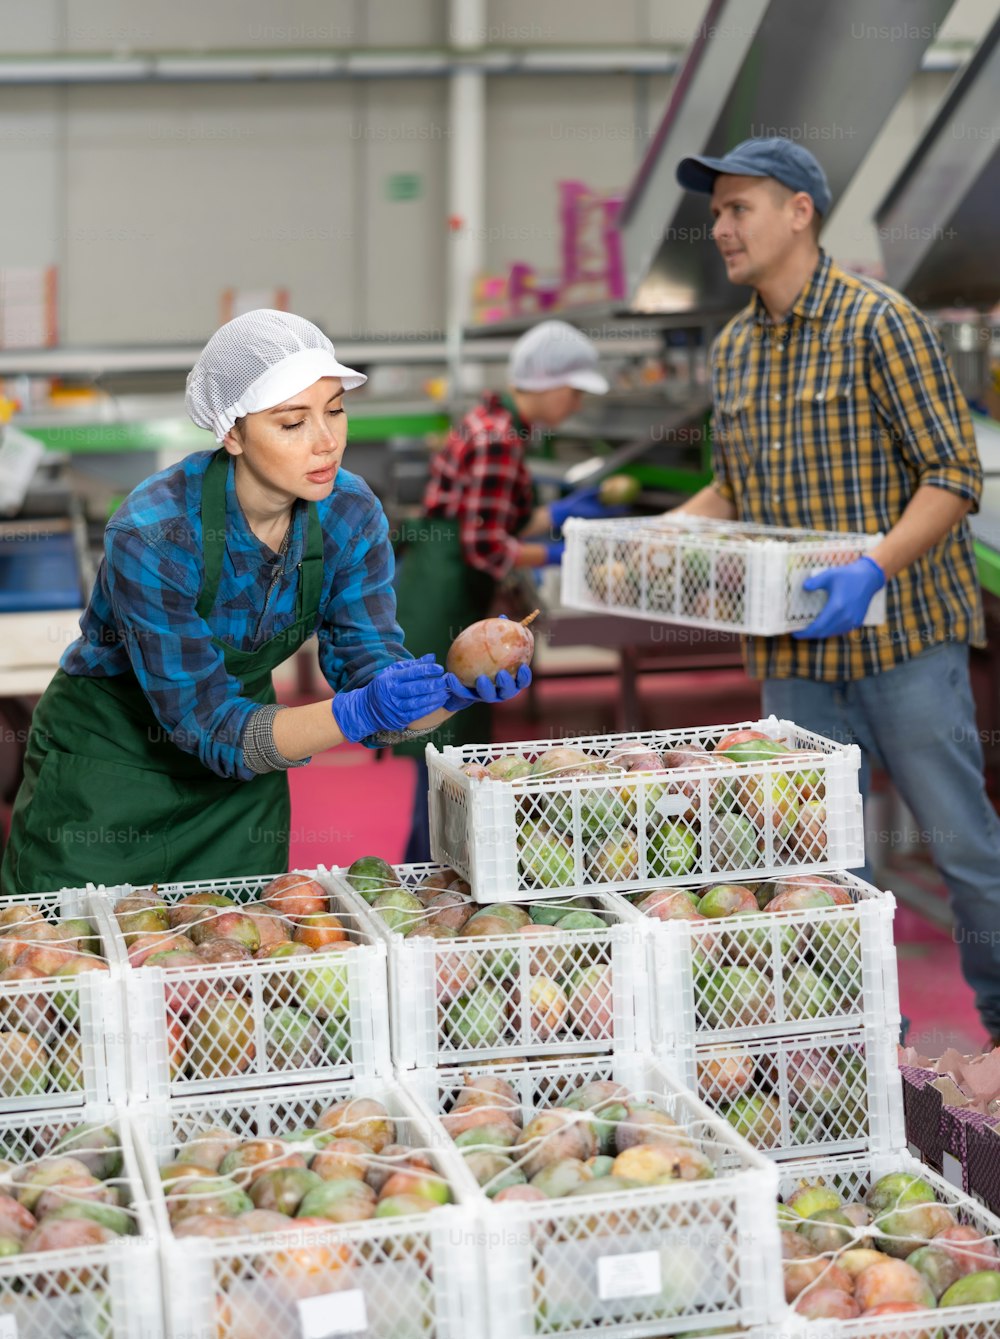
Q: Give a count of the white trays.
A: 11